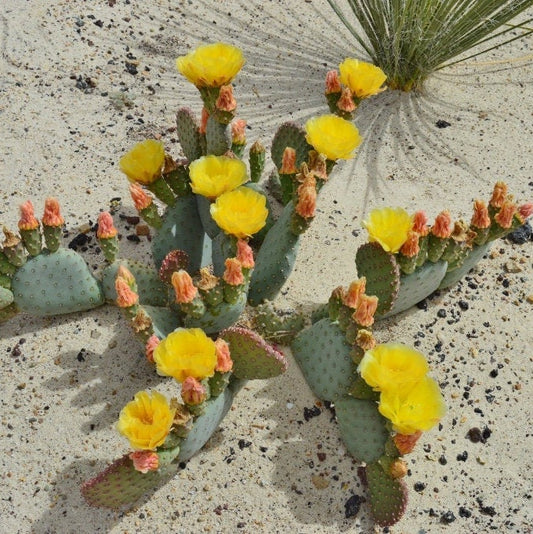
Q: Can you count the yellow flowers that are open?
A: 11